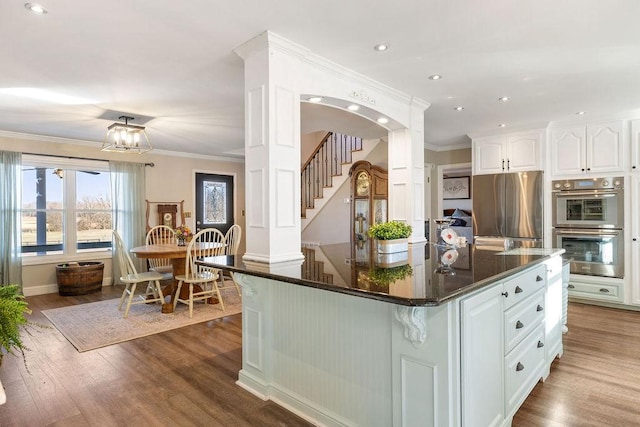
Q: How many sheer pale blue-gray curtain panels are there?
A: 2